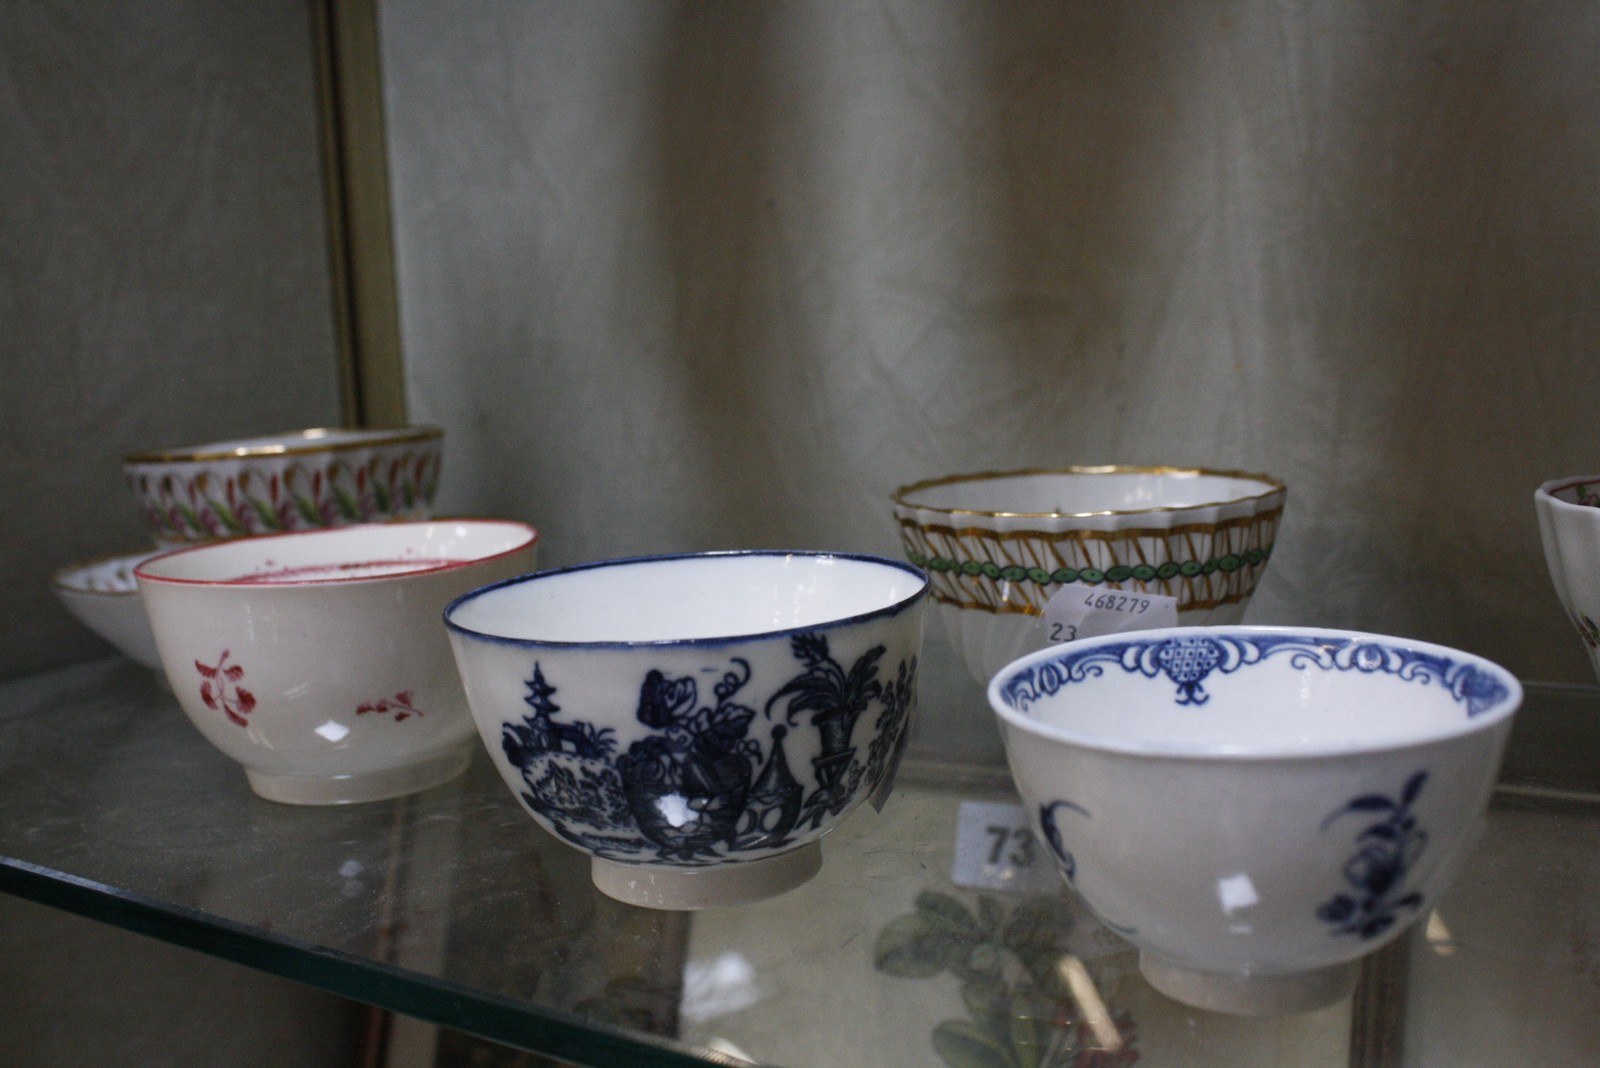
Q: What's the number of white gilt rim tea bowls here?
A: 2